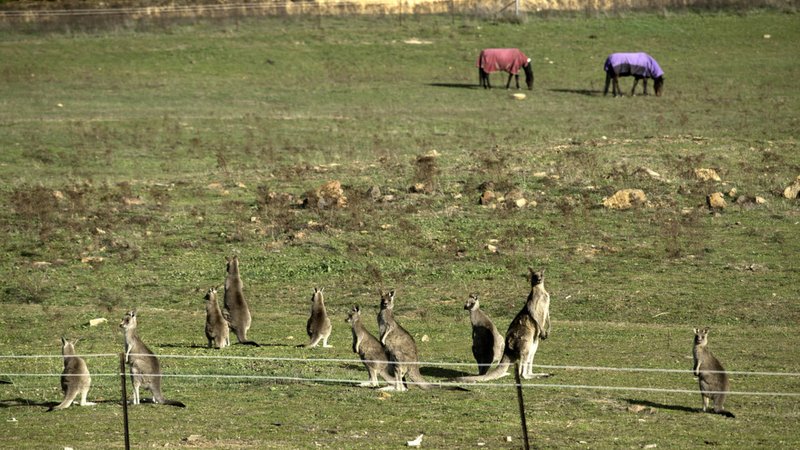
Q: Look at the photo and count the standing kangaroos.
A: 10